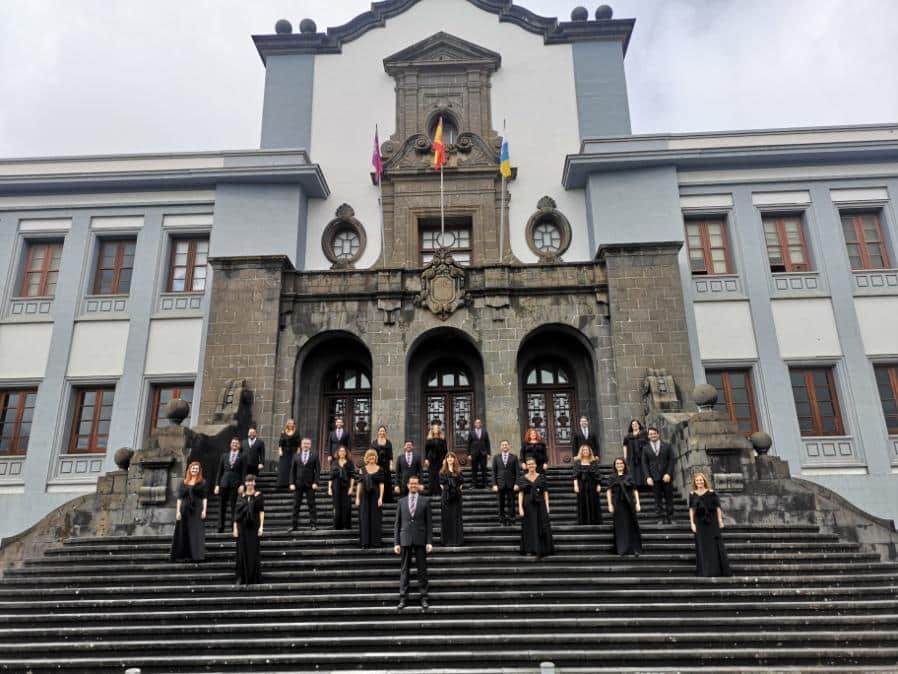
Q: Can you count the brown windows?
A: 12